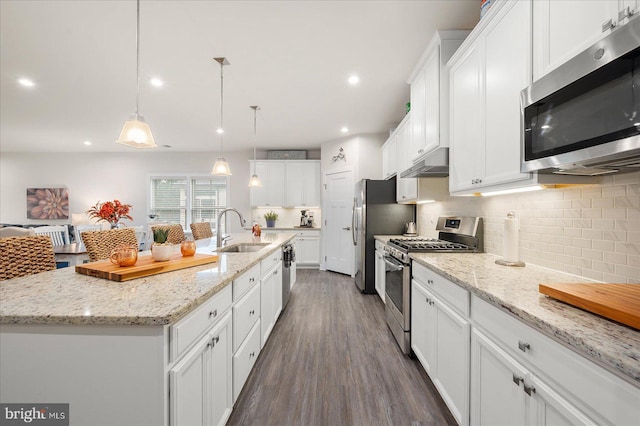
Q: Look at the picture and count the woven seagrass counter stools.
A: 4